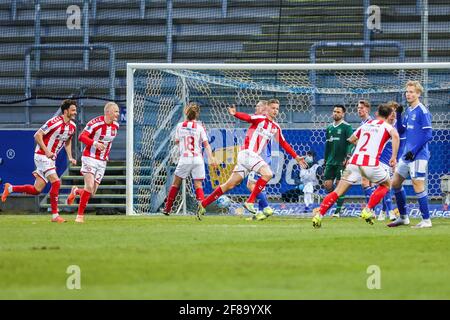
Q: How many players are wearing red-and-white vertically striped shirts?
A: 5